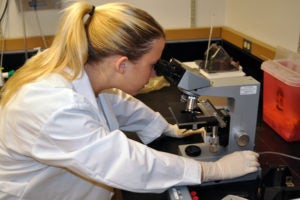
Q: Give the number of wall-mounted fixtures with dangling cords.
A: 1